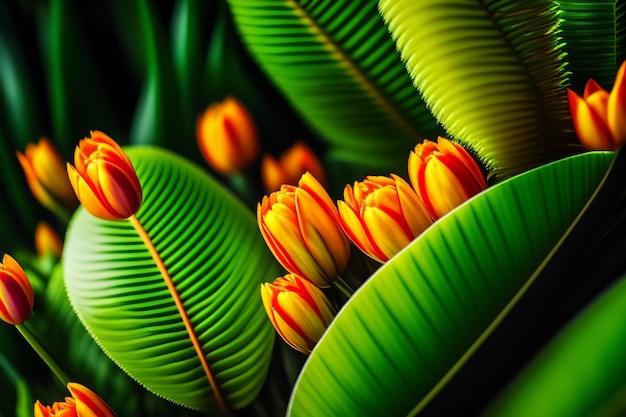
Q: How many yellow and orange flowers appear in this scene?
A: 12